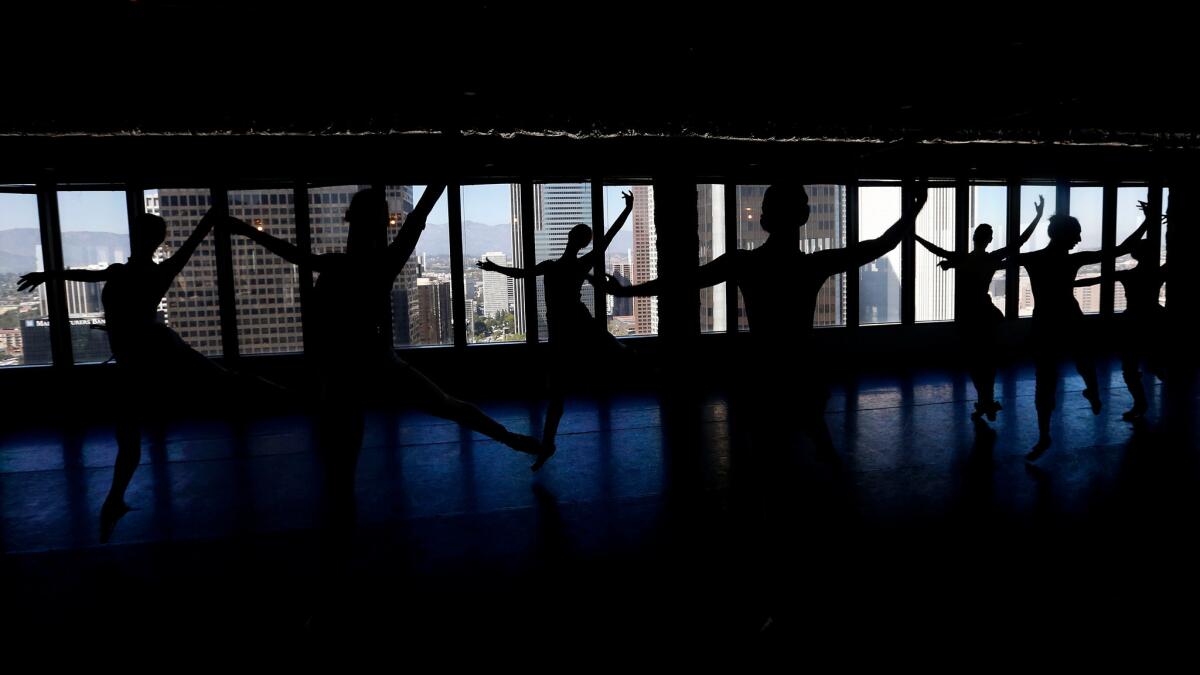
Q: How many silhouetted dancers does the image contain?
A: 7